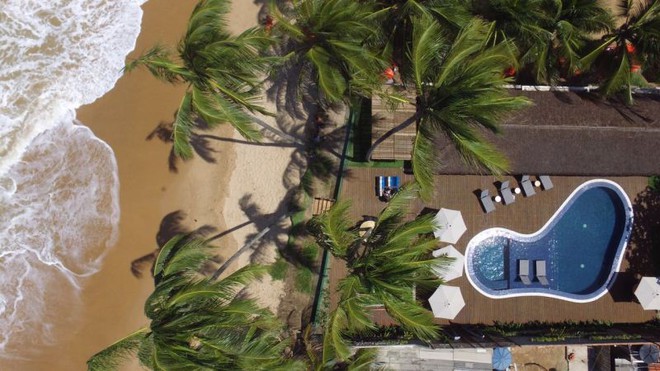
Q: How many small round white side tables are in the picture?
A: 3